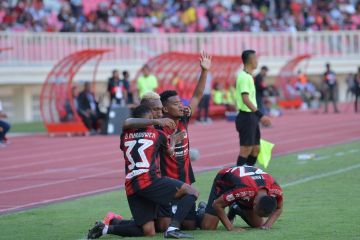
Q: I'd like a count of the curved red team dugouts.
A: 3